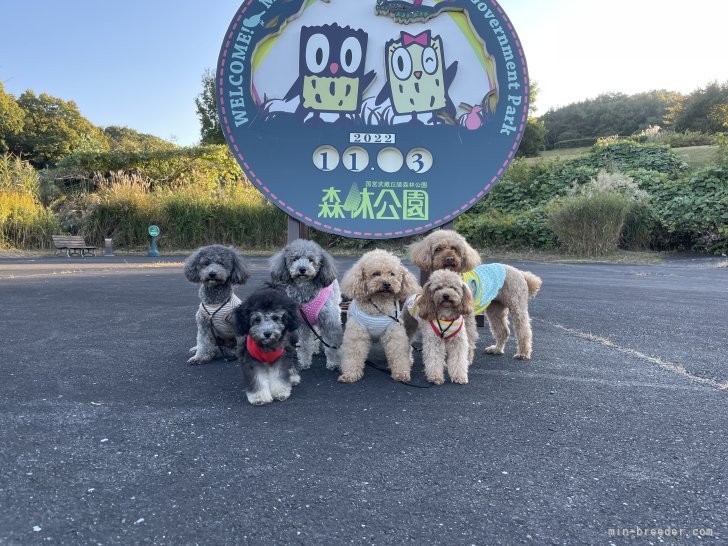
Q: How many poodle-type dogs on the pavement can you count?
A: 6